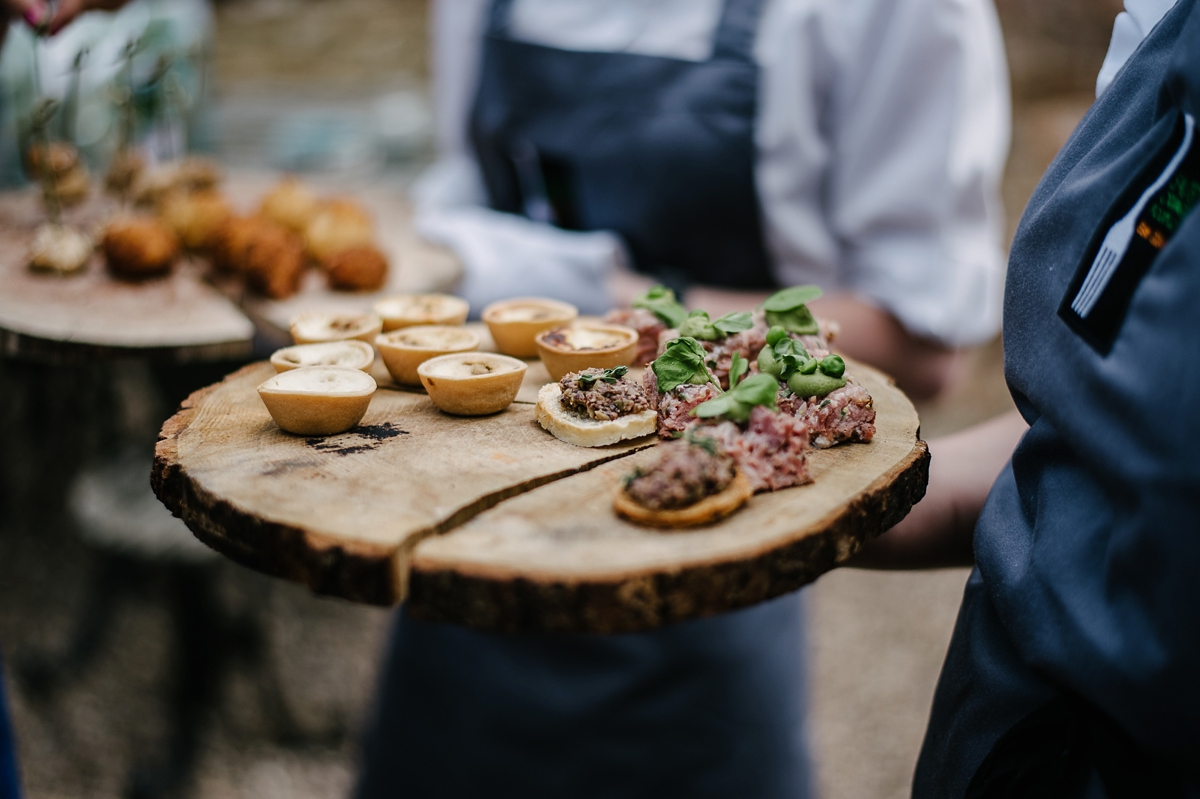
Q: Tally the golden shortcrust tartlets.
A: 8